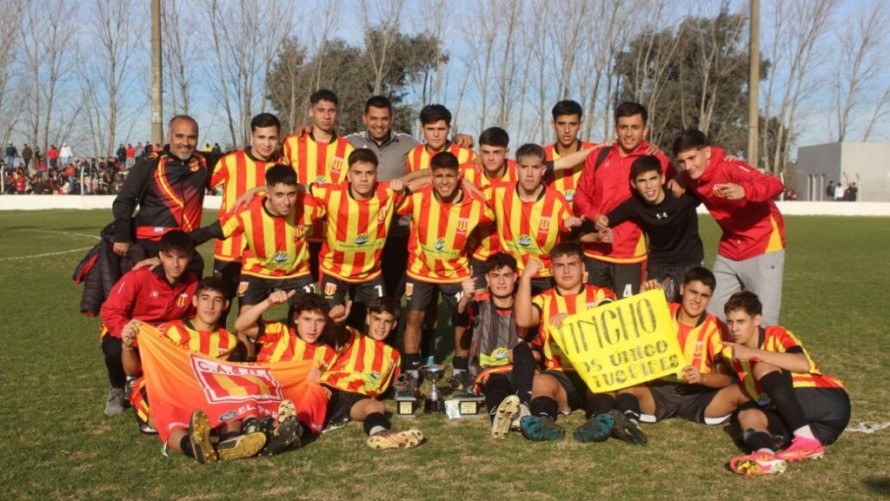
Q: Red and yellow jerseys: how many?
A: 15